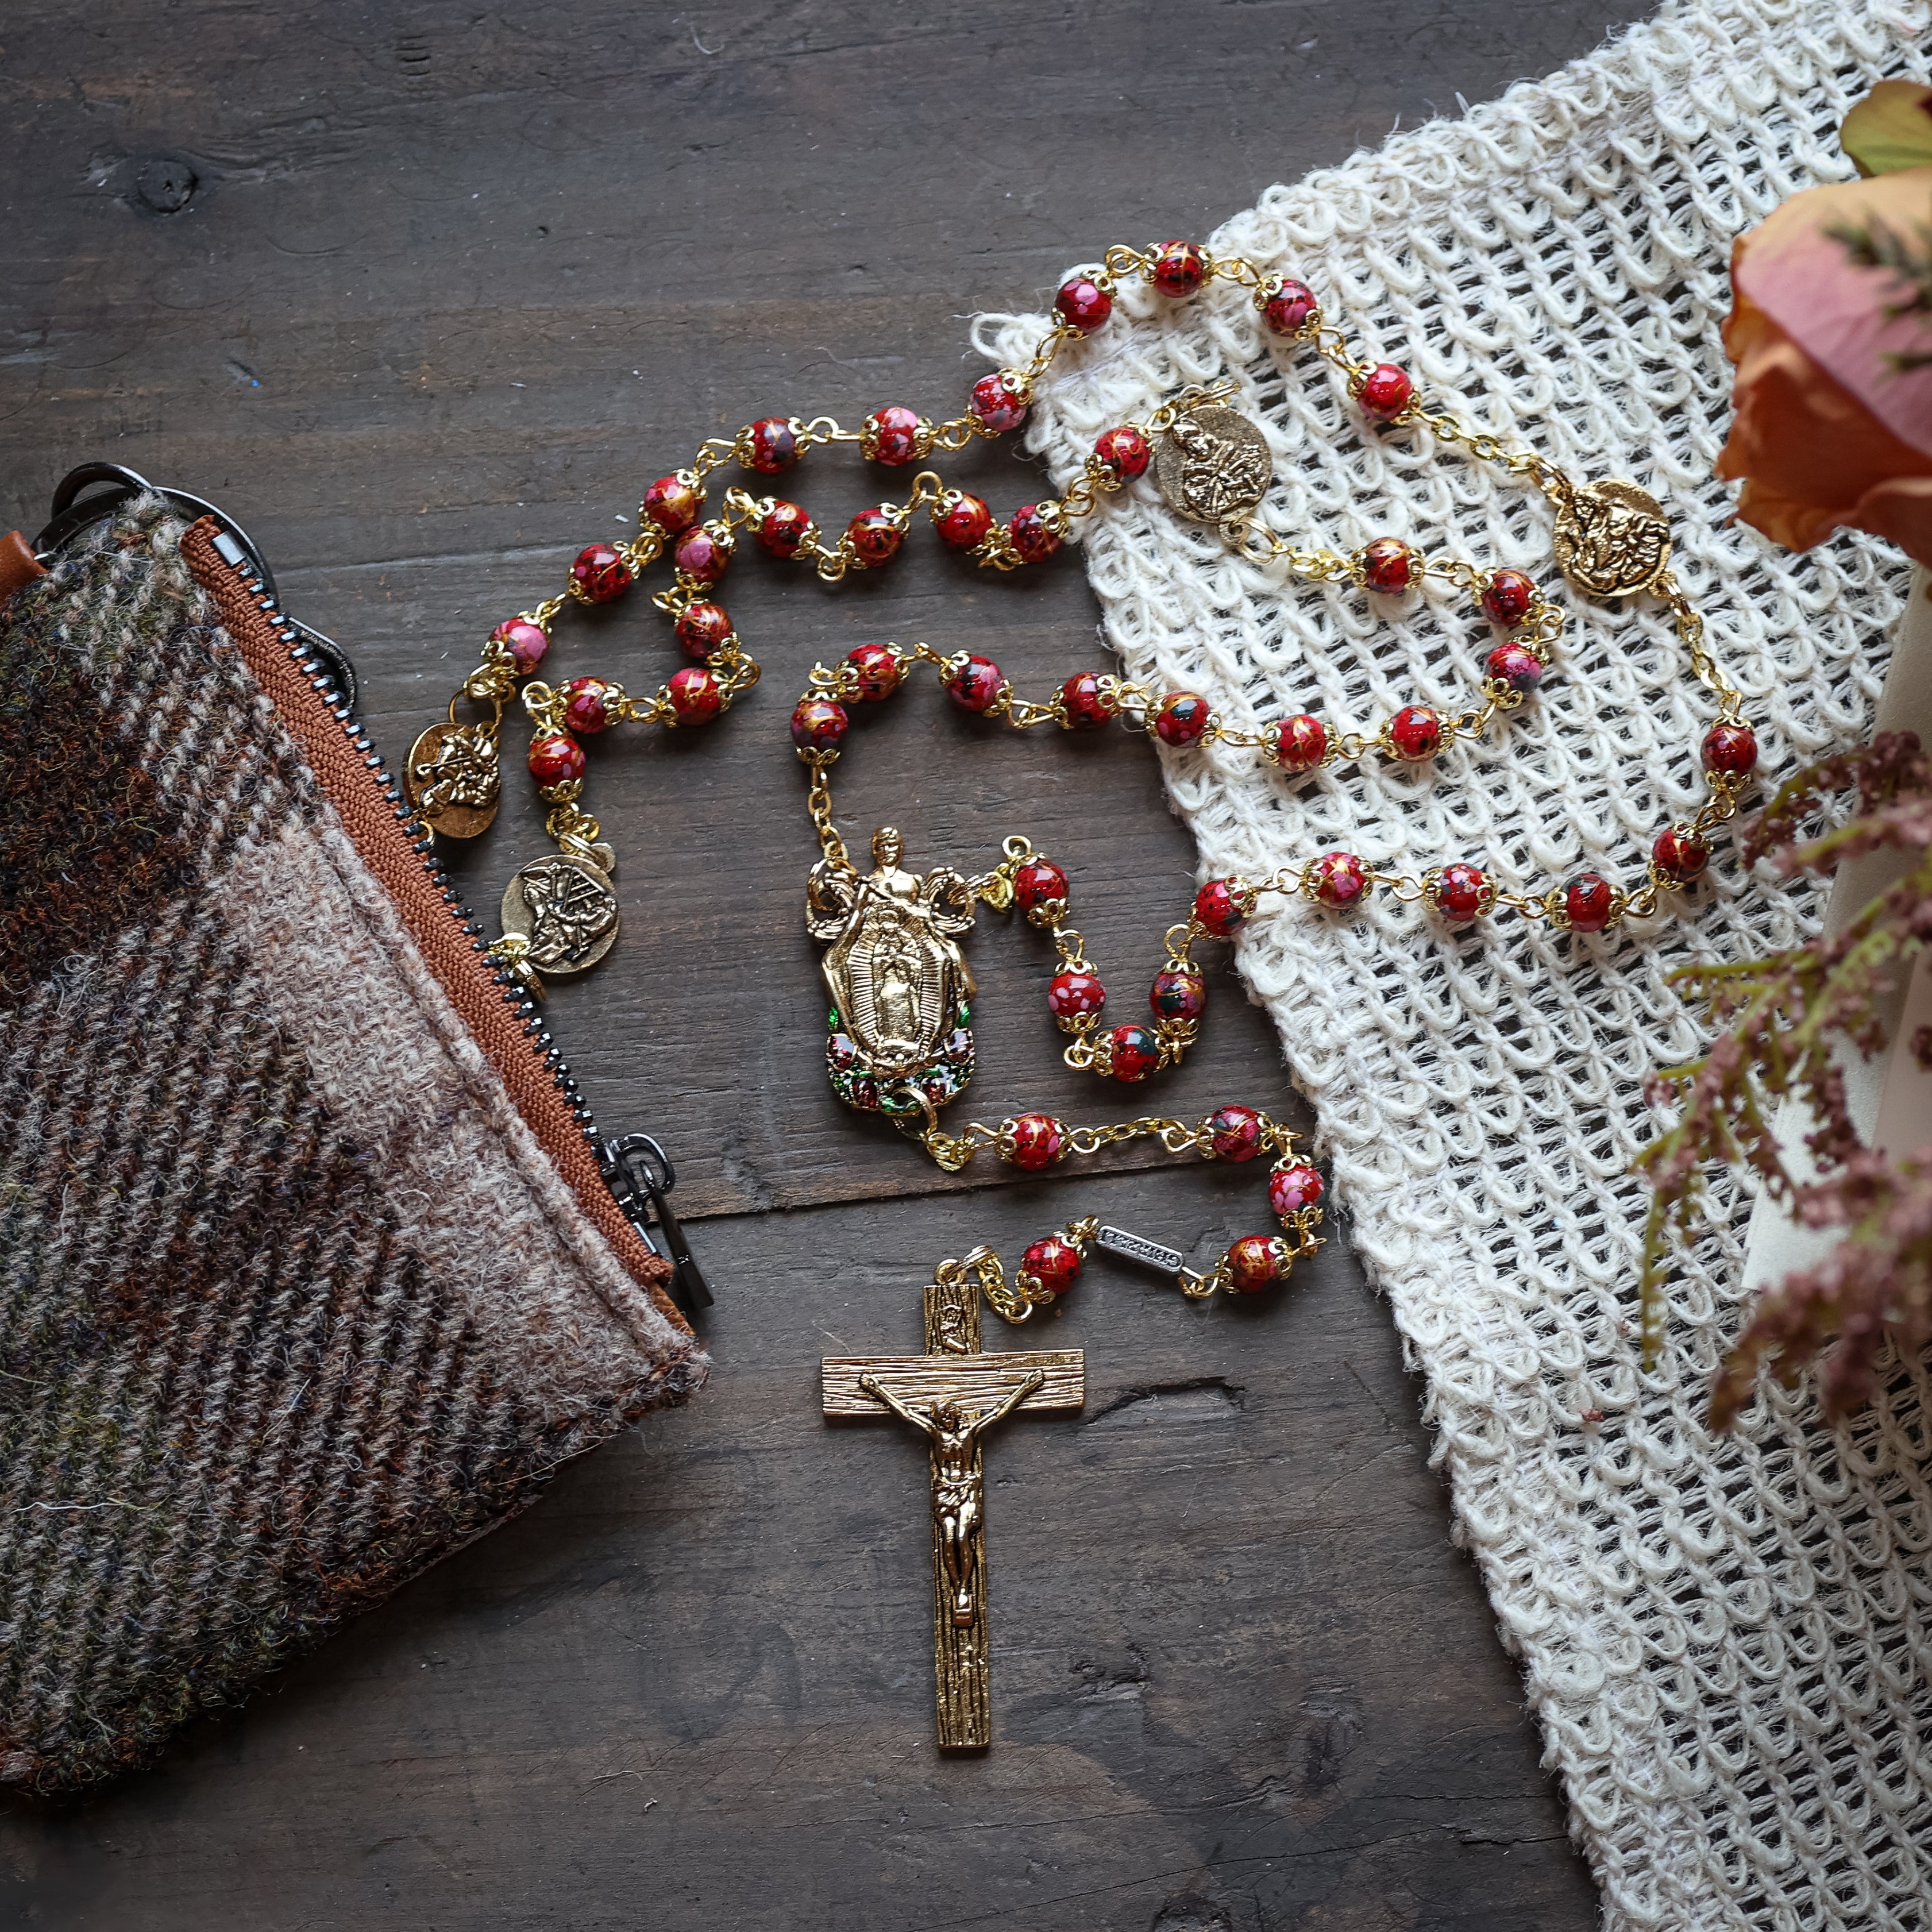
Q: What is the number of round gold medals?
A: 4